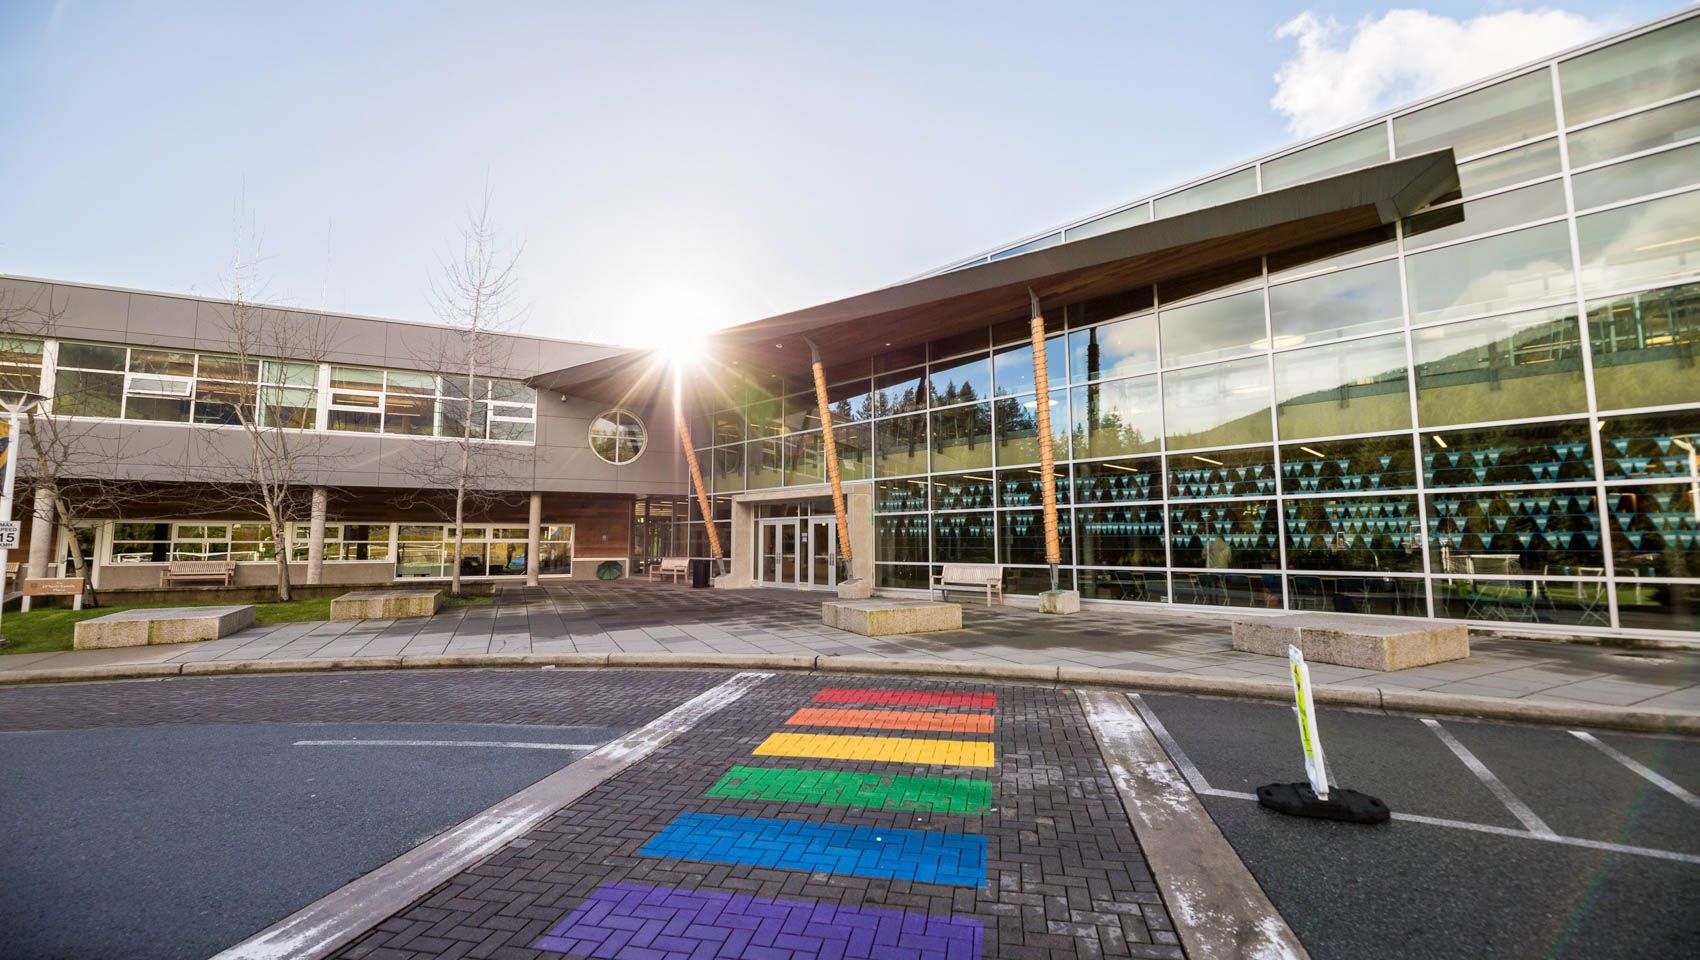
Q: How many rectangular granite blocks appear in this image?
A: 4